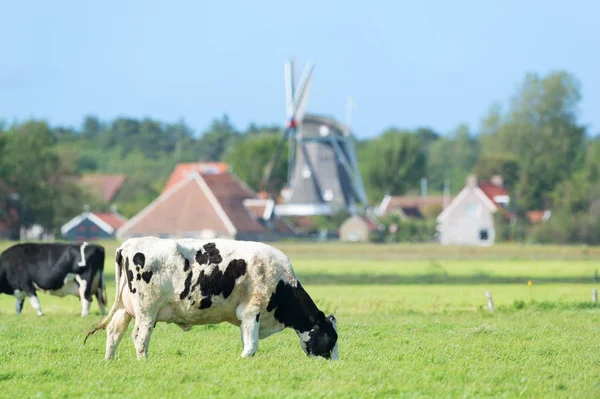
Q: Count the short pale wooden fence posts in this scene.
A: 2